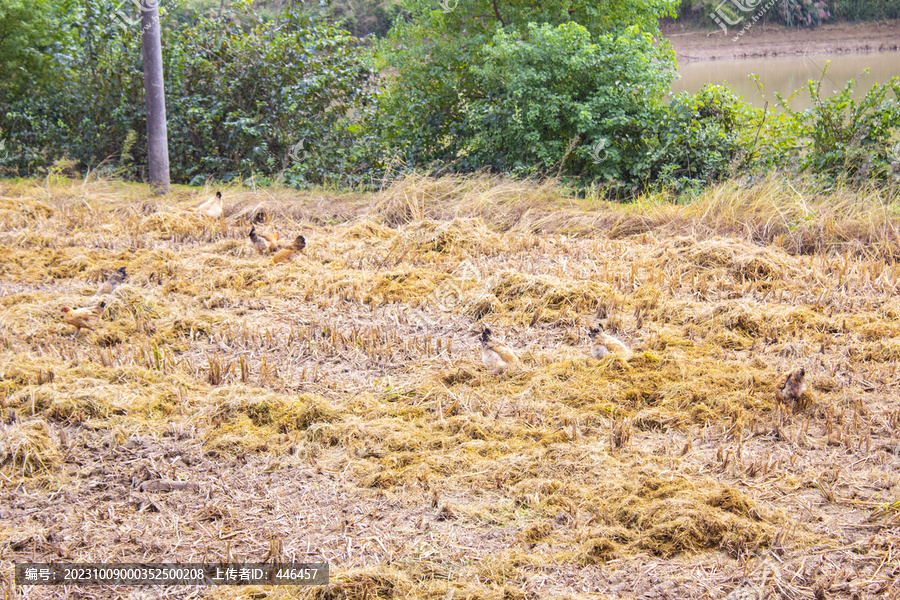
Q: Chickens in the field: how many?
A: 8